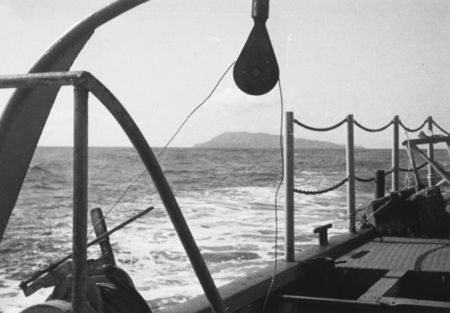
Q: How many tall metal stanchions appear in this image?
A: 4